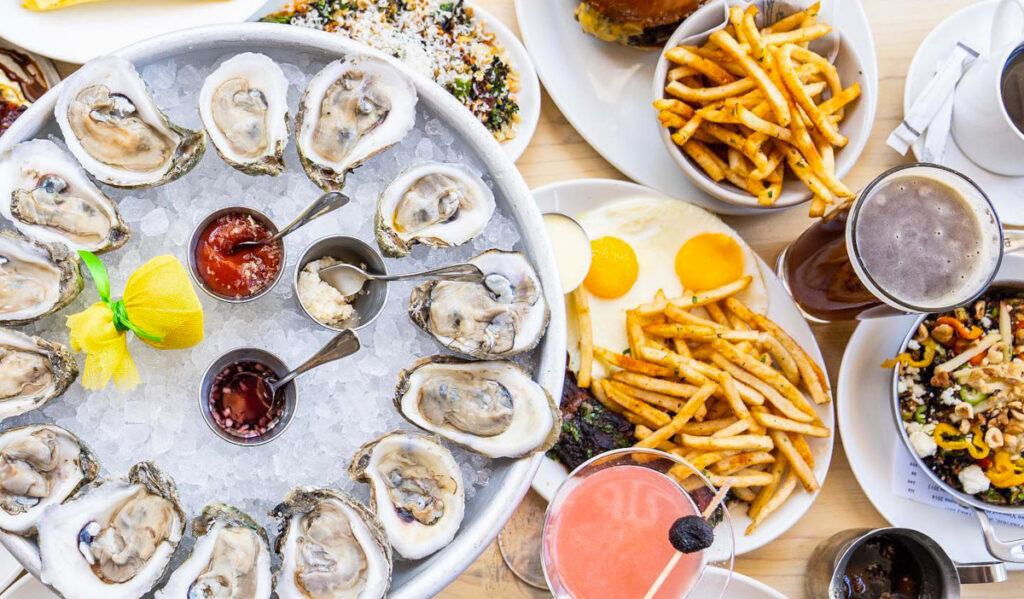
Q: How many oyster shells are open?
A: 14